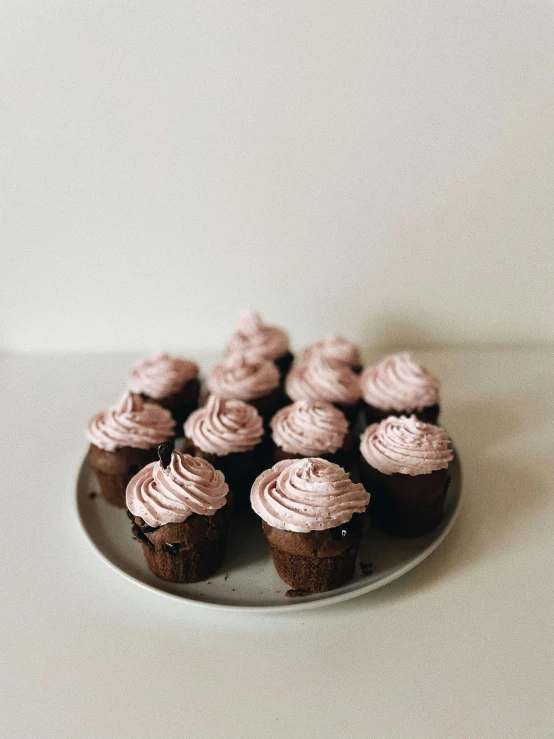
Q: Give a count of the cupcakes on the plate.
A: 12